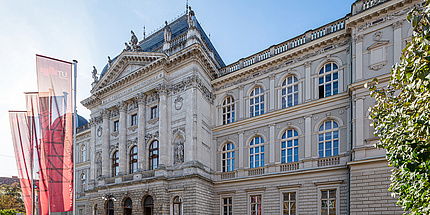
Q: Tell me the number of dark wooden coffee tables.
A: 0